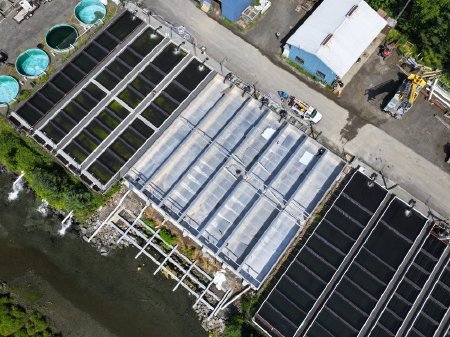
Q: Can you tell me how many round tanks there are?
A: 4